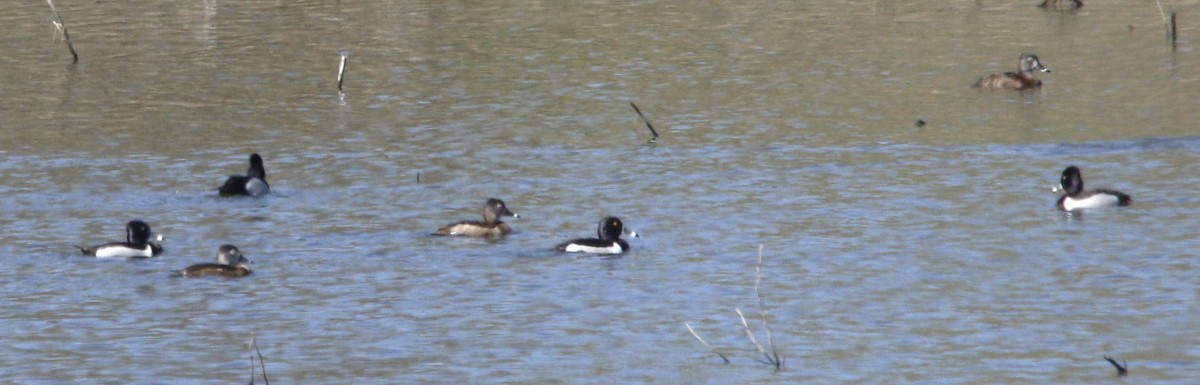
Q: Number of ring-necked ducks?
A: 7